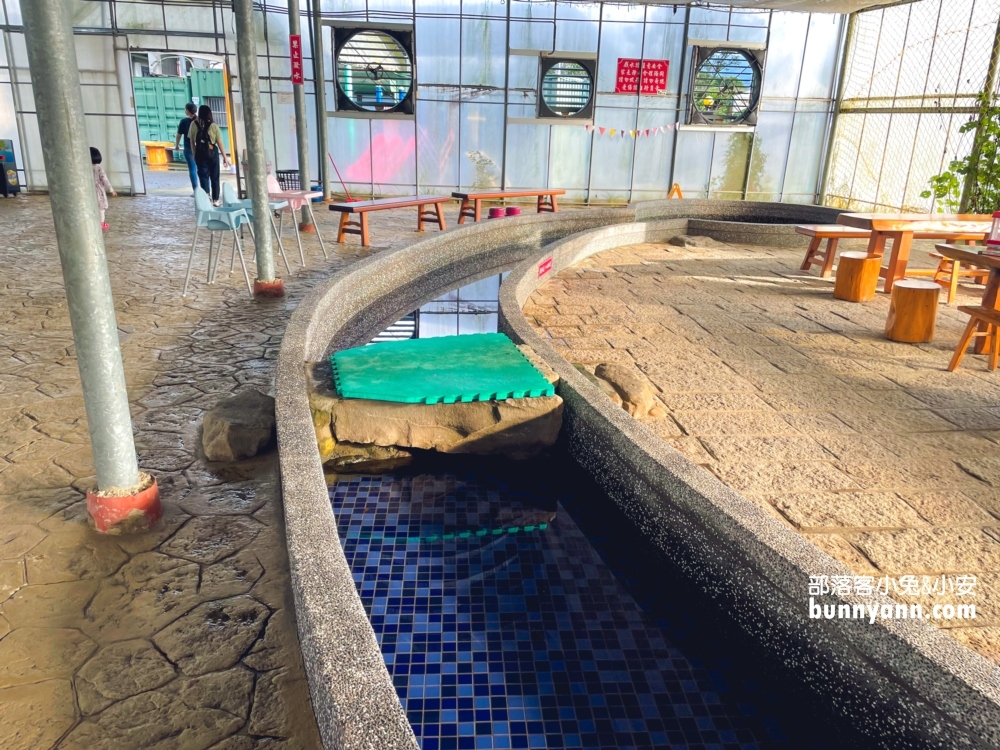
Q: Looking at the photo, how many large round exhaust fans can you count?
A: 3